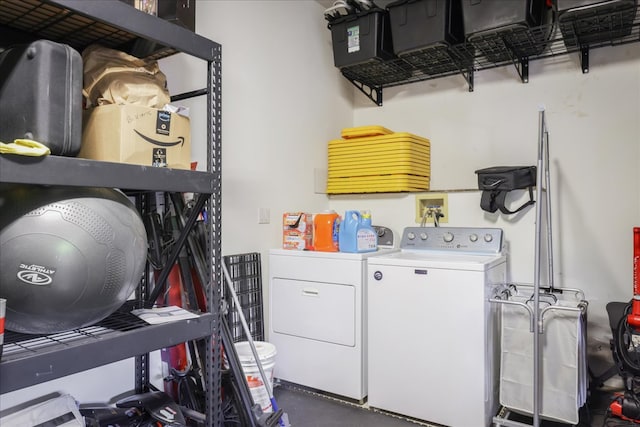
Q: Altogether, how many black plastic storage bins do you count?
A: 4